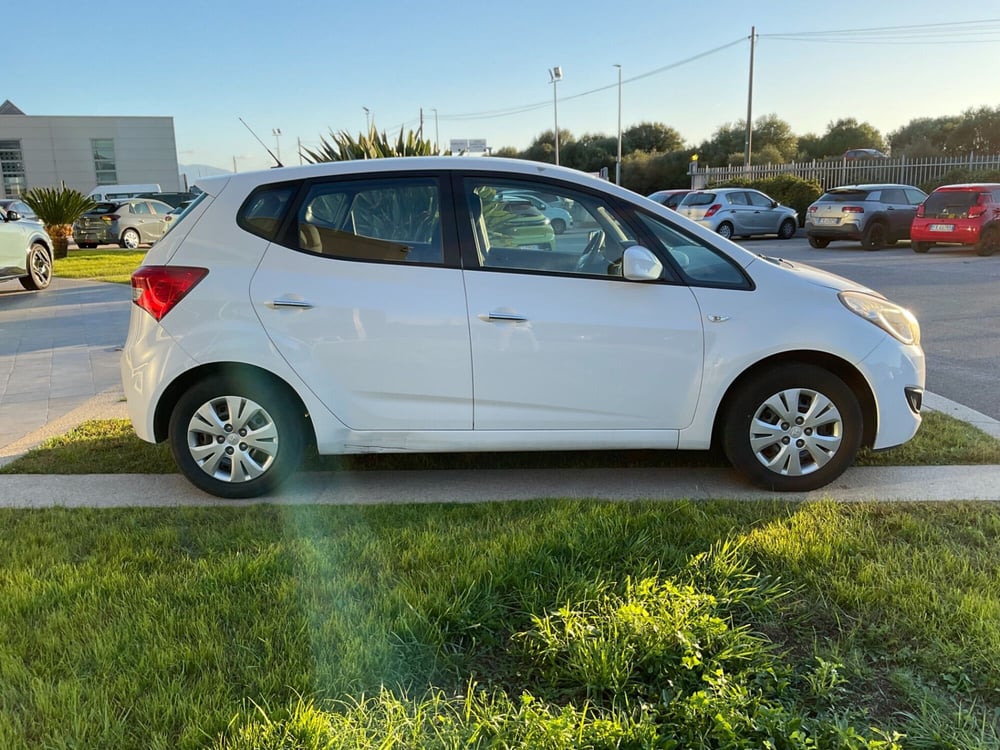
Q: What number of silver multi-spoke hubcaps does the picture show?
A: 2